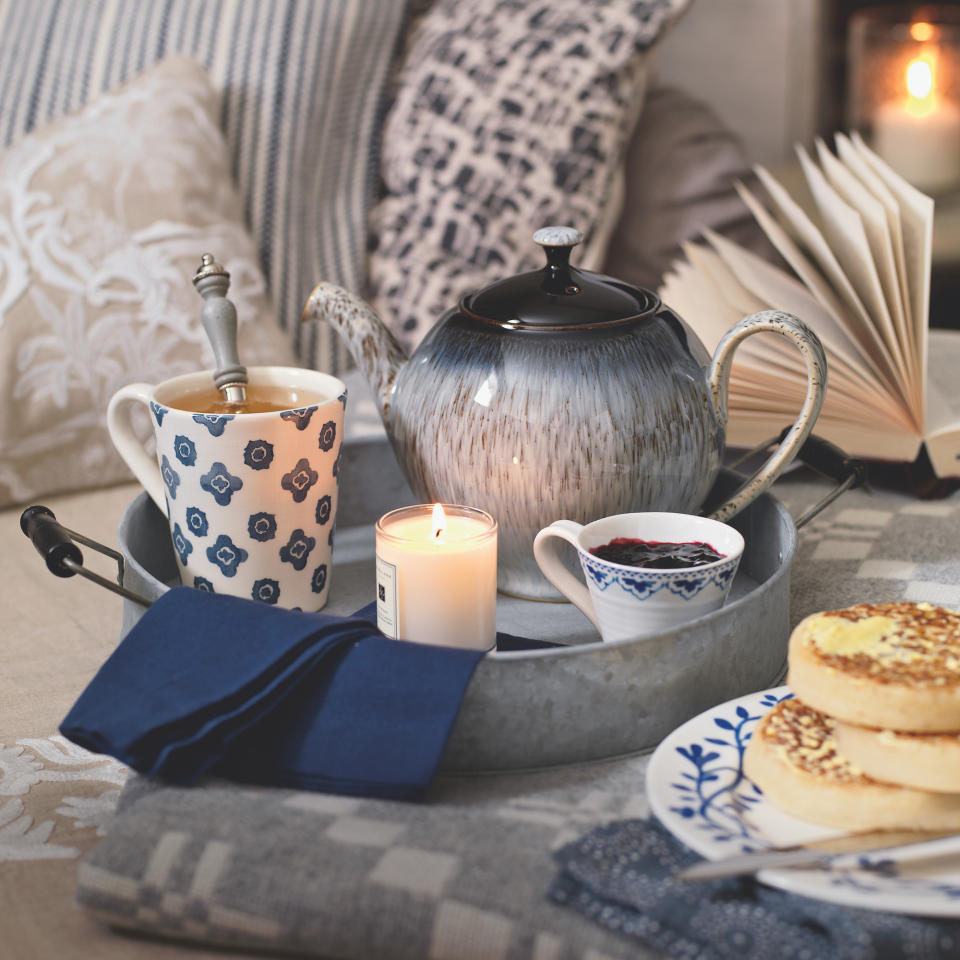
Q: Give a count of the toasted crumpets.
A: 3